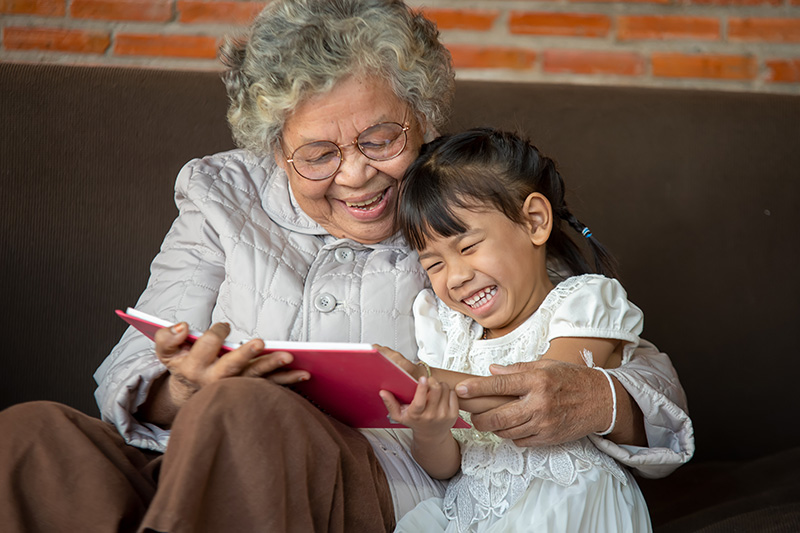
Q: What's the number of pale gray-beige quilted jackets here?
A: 1